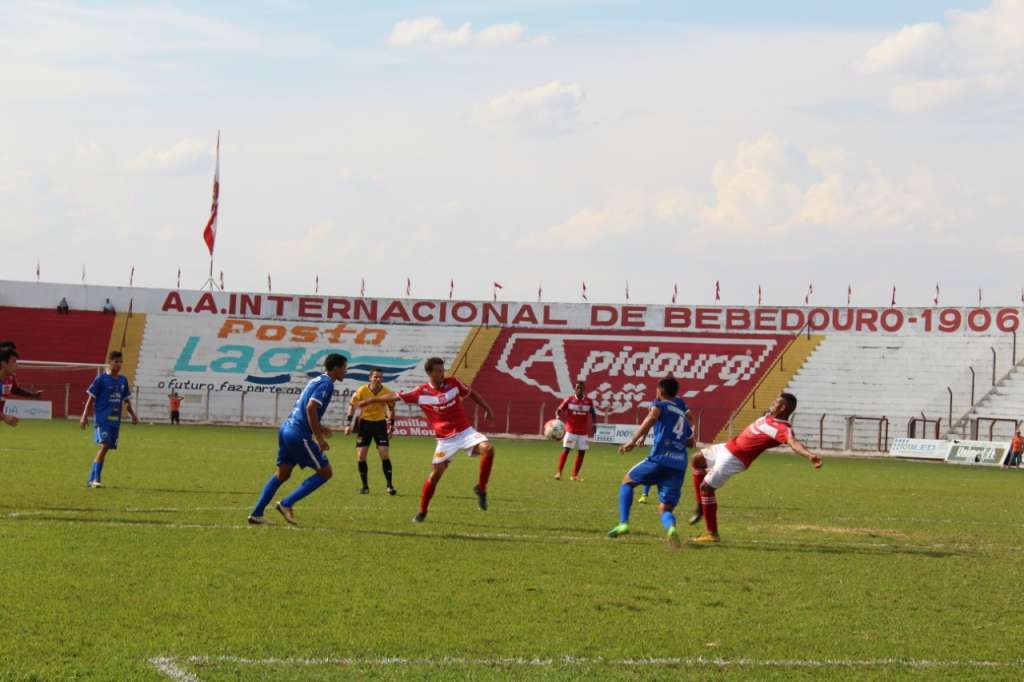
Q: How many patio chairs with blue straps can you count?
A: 0